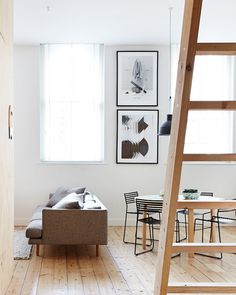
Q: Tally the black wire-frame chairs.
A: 4